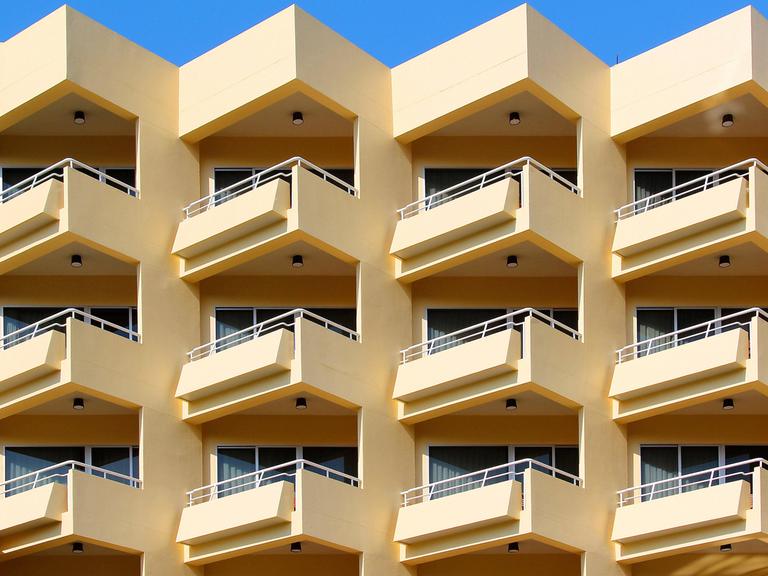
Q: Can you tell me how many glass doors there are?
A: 12